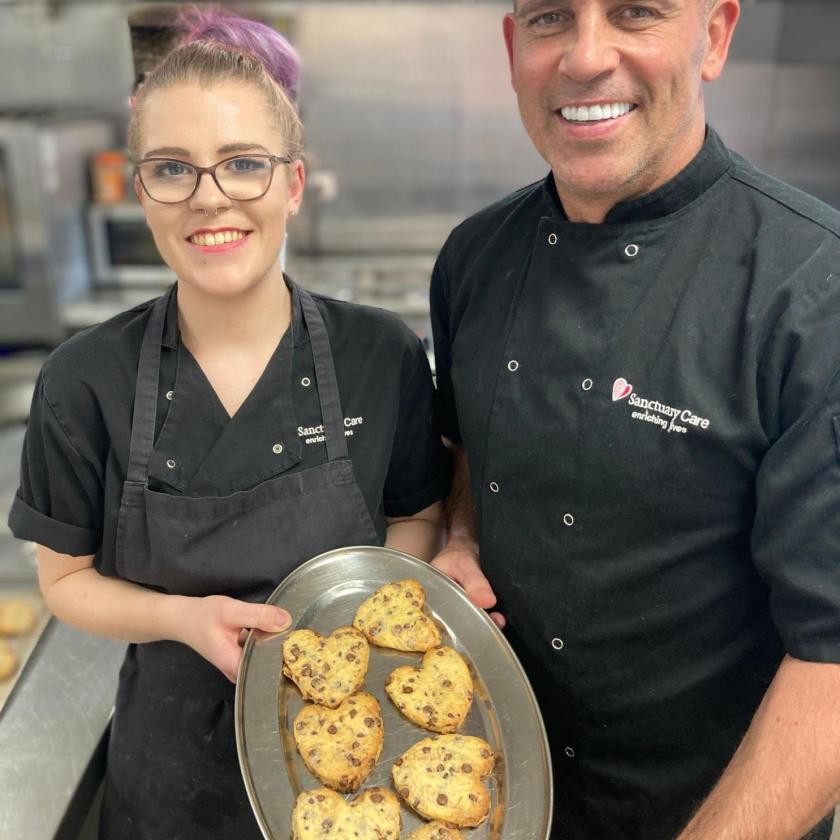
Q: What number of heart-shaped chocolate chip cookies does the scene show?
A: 7